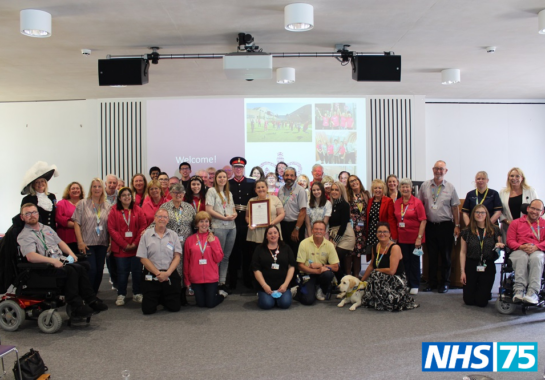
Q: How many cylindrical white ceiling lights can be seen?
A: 5